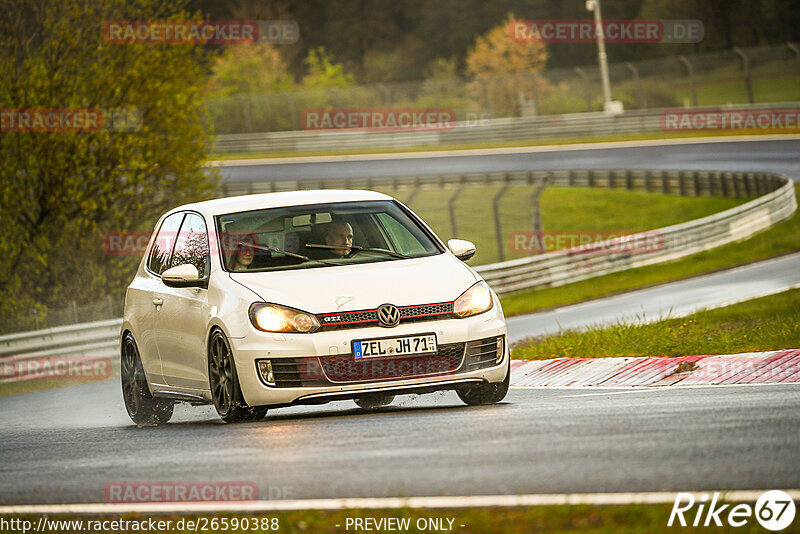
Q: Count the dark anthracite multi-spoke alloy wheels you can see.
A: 2